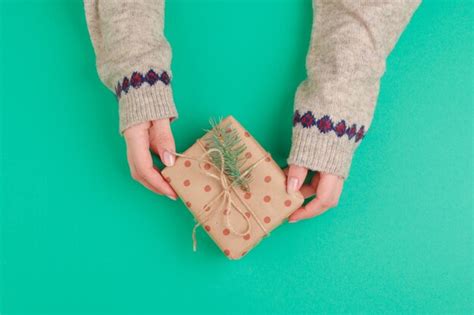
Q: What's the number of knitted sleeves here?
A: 2